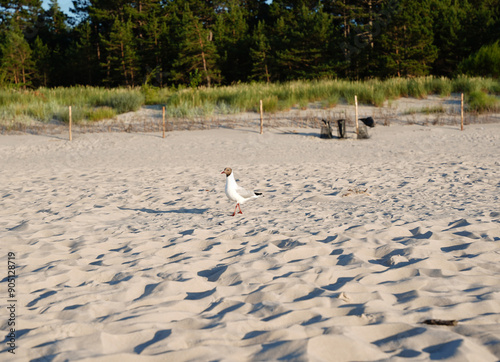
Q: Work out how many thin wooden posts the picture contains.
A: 5